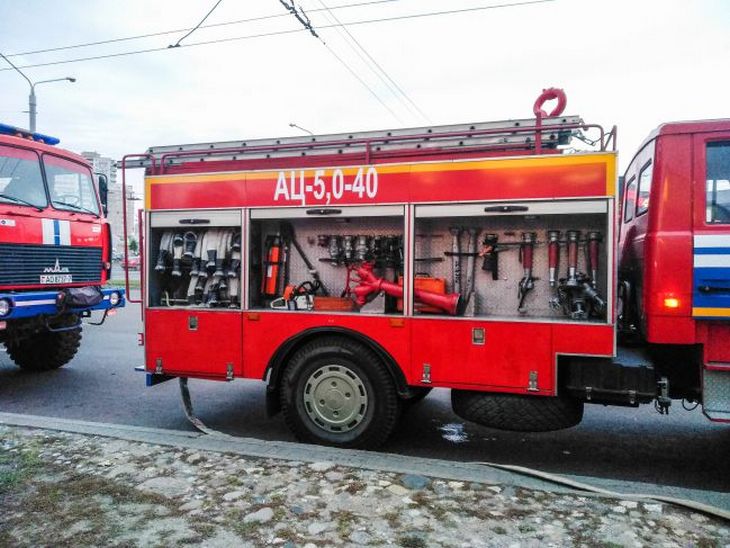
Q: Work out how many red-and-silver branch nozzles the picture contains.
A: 4